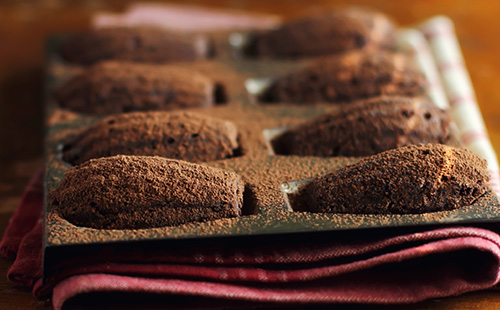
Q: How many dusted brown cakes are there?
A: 8